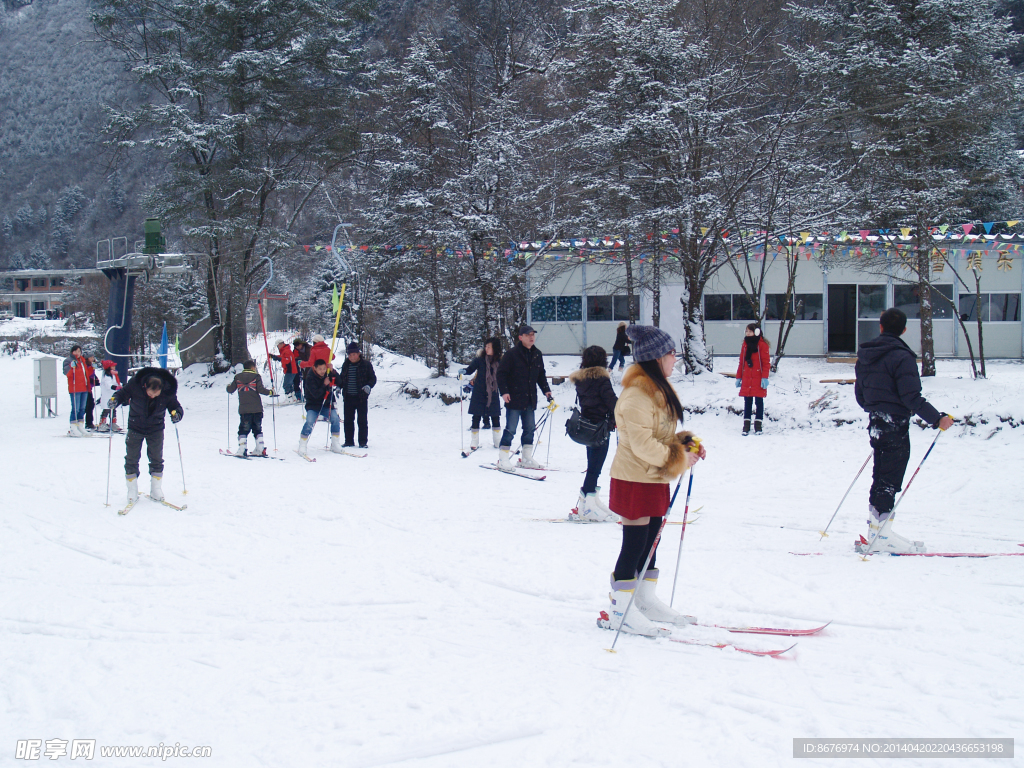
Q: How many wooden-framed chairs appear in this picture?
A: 0